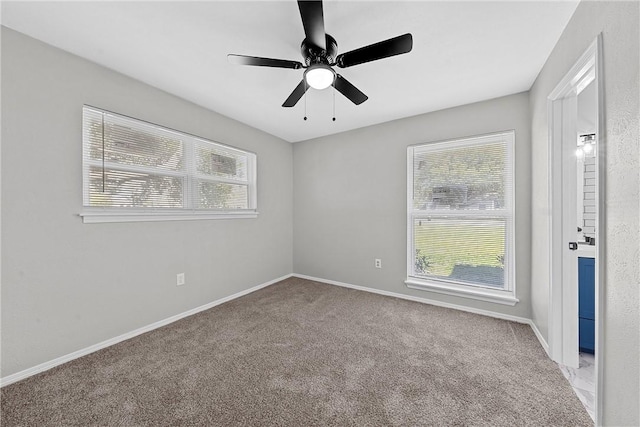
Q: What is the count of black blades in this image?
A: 5